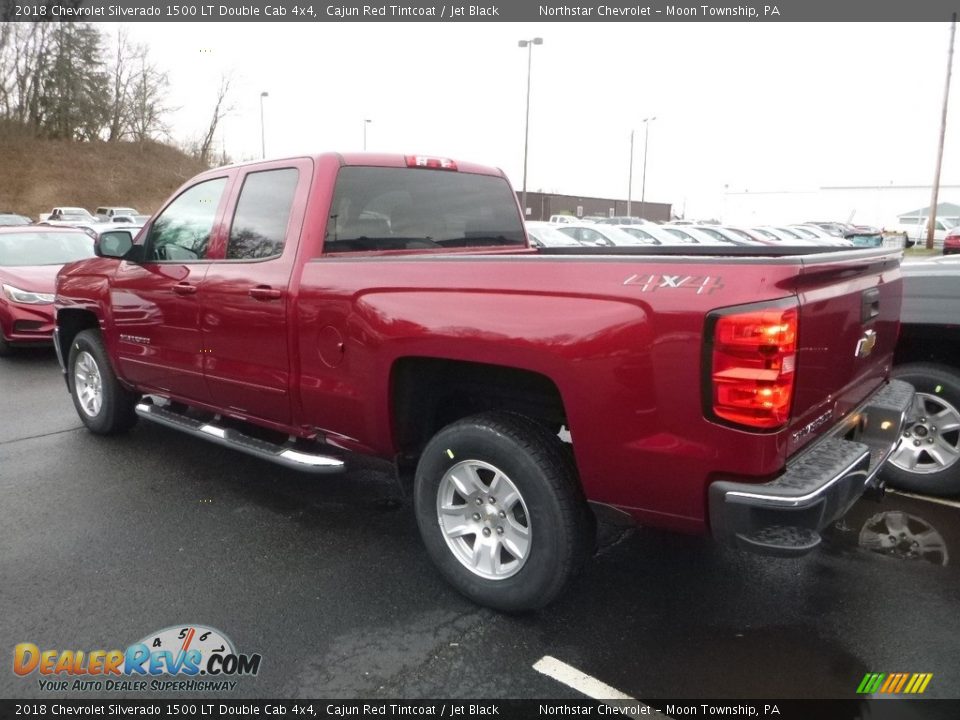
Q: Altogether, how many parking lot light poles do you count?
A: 4